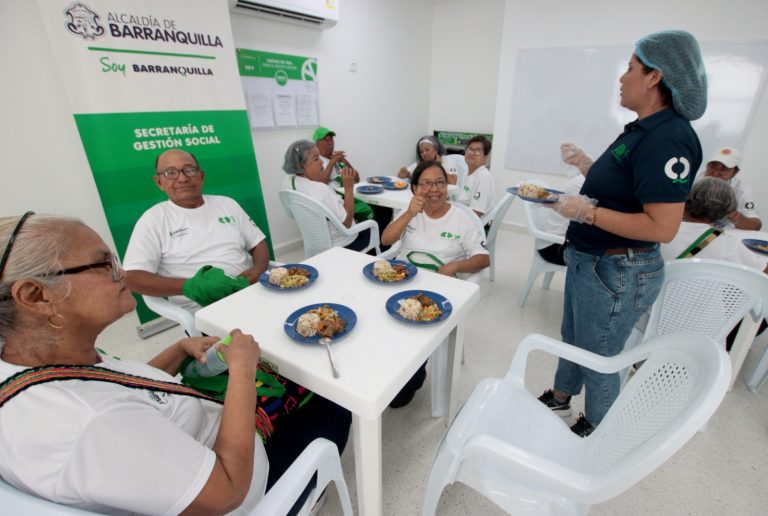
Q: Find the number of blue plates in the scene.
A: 9